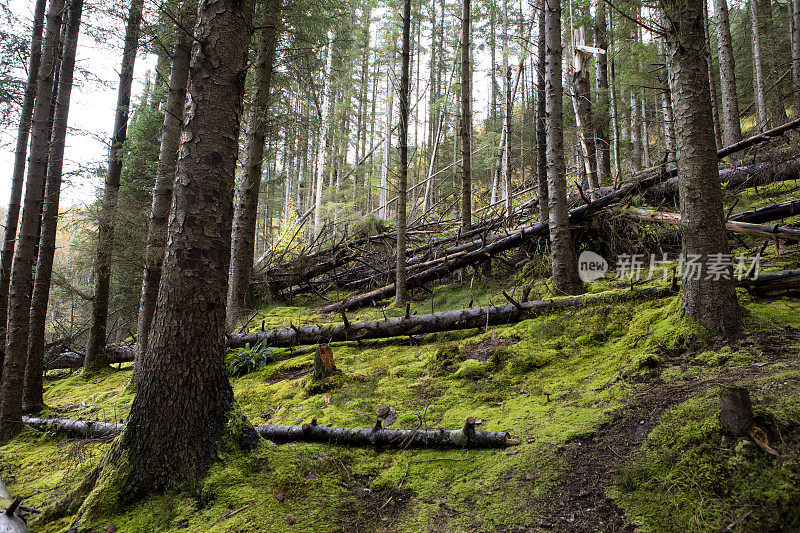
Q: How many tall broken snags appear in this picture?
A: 1